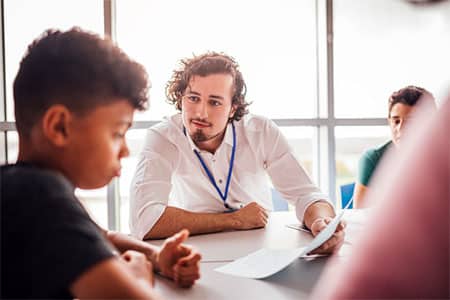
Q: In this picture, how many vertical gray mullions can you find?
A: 3